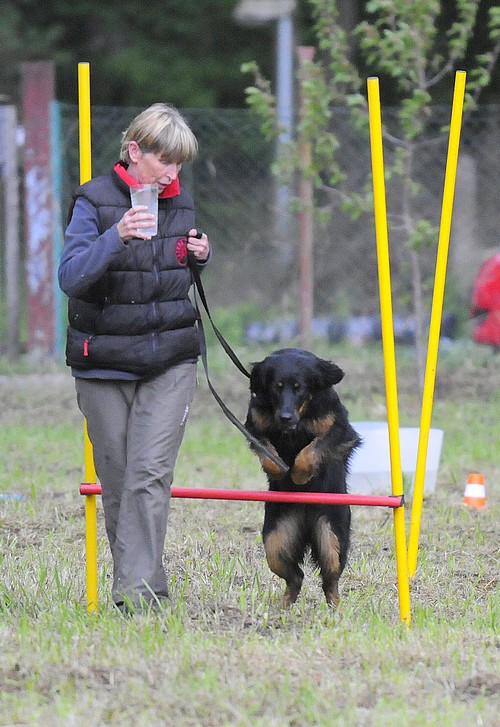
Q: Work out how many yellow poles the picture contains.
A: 3